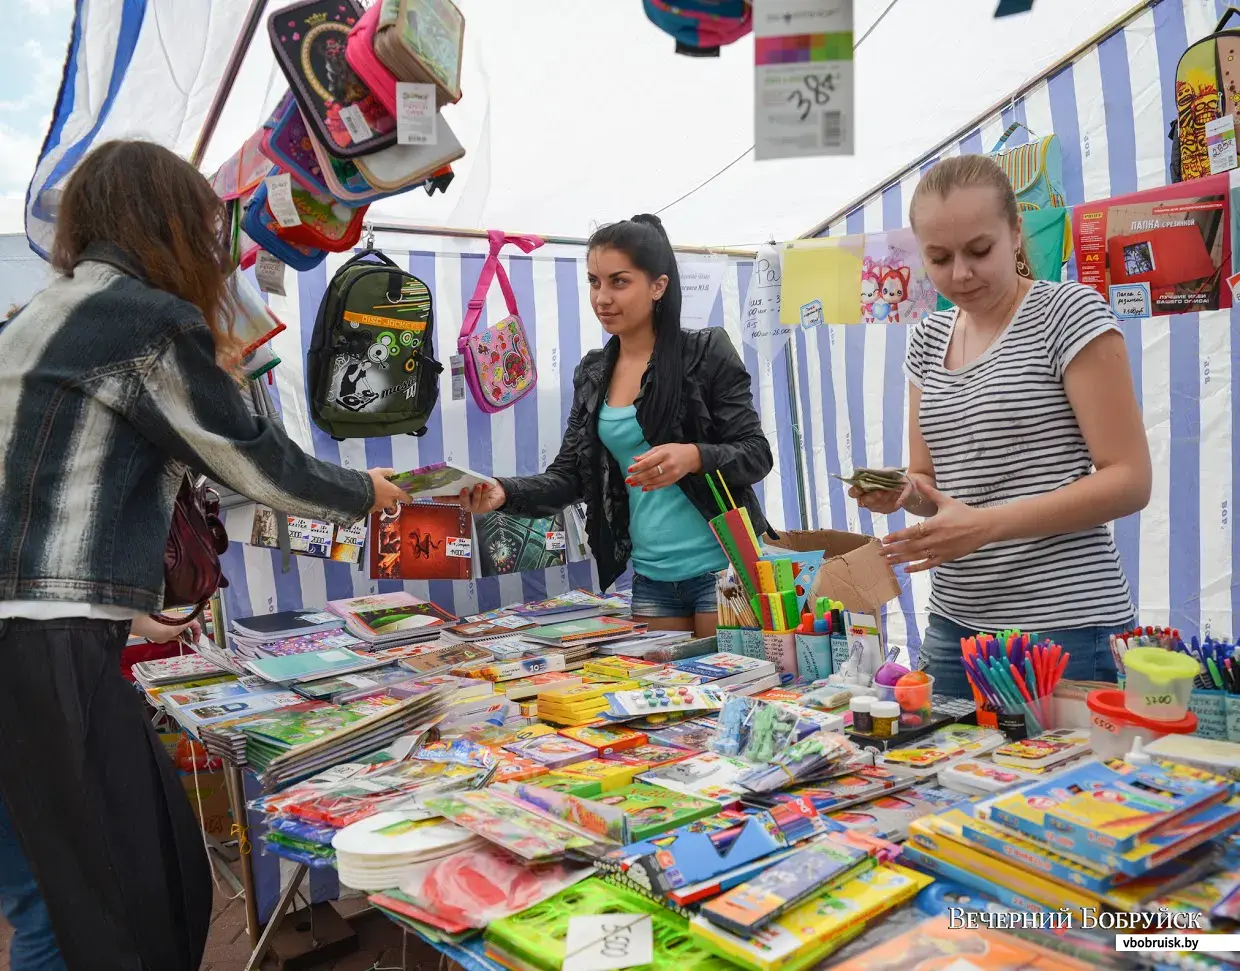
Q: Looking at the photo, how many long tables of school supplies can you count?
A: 1